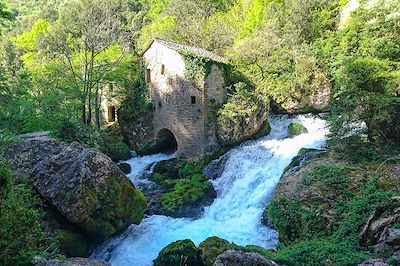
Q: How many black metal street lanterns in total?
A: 0